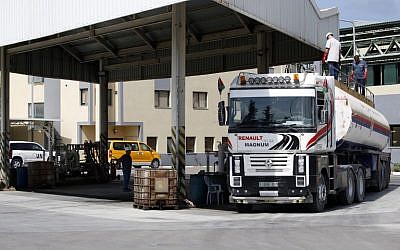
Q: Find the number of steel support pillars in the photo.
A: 4